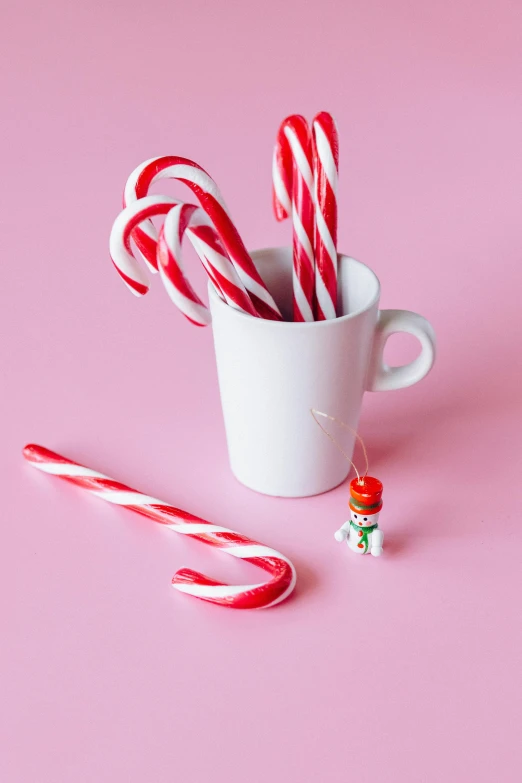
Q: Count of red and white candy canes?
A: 6